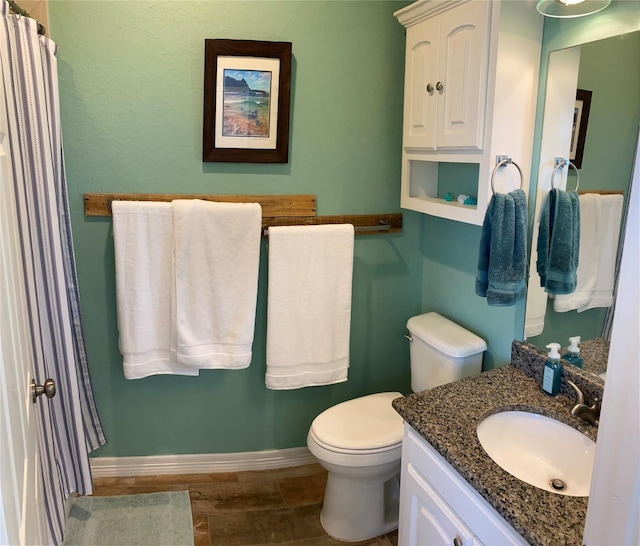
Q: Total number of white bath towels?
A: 3